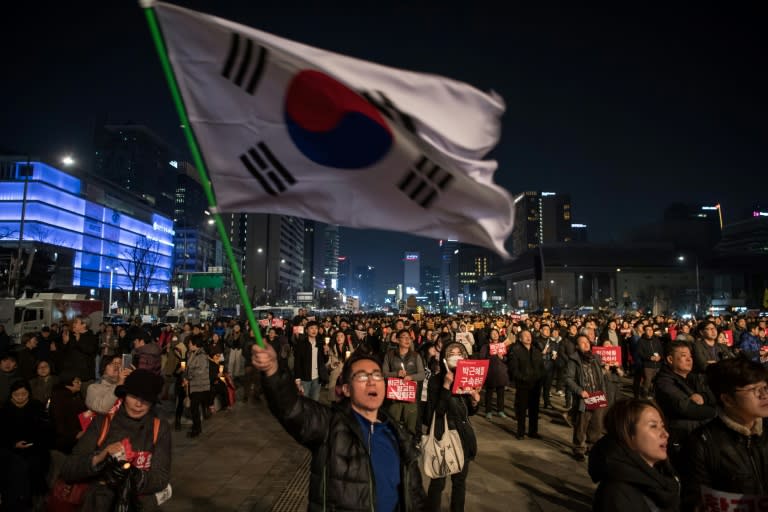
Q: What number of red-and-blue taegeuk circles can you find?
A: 1